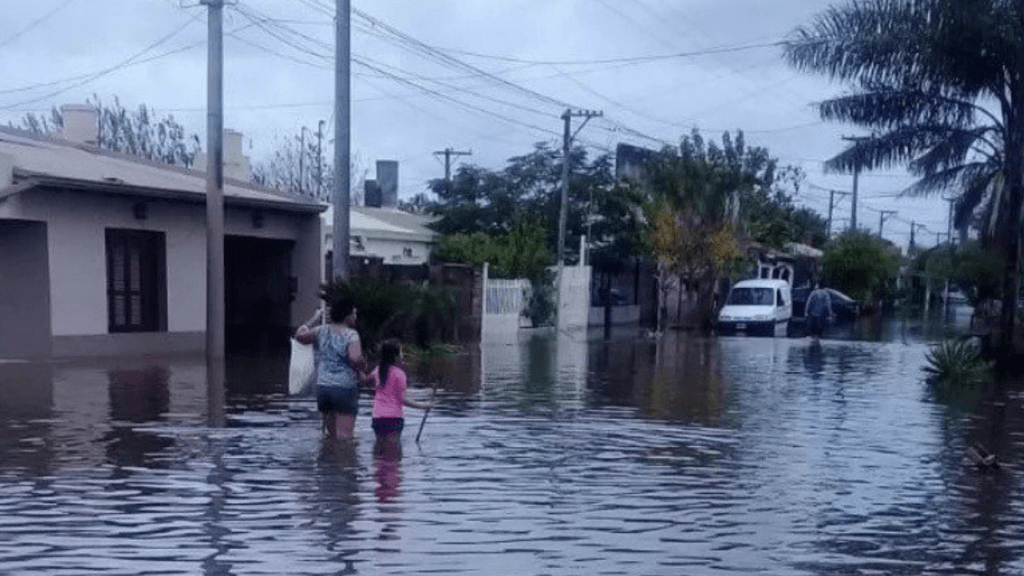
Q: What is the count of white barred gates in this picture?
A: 1